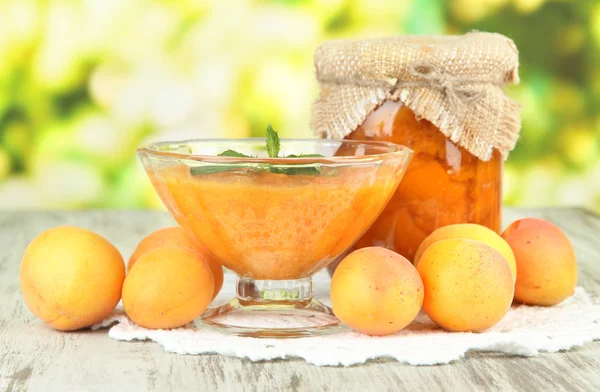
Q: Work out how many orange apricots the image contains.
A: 7